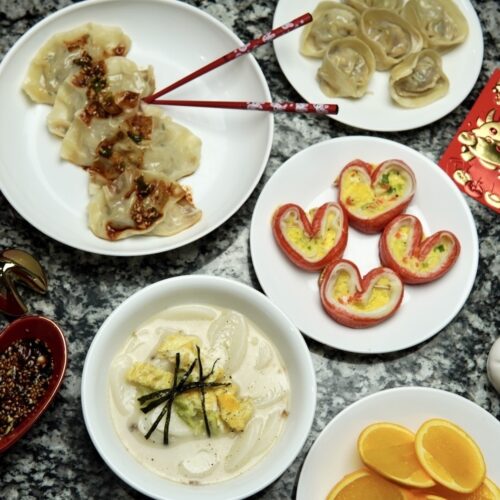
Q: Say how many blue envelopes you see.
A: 0